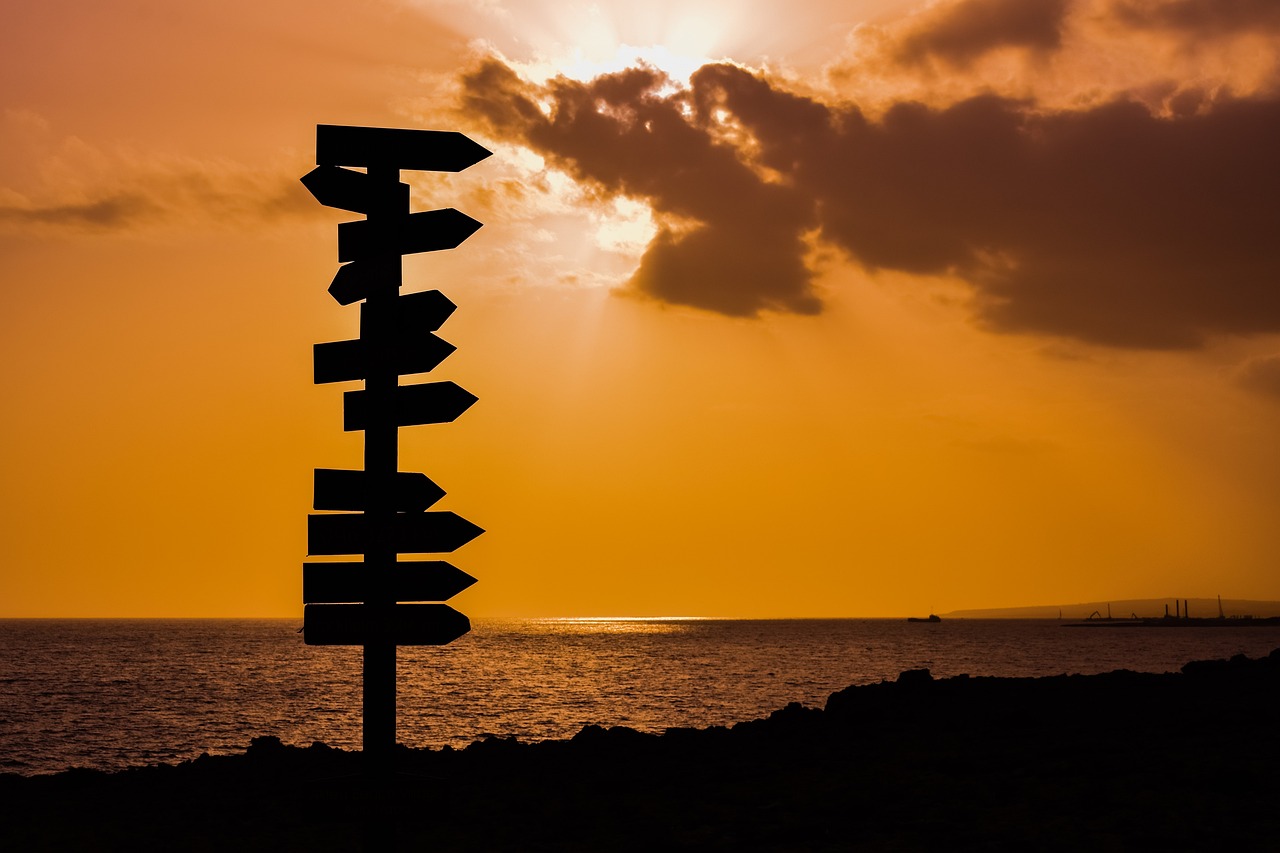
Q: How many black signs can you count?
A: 11